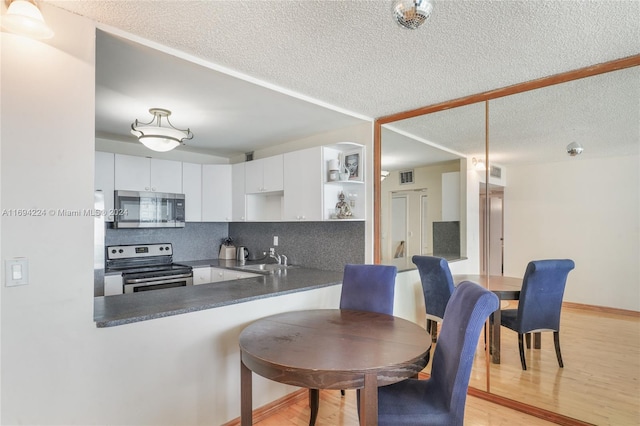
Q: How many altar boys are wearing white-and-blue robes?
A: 0